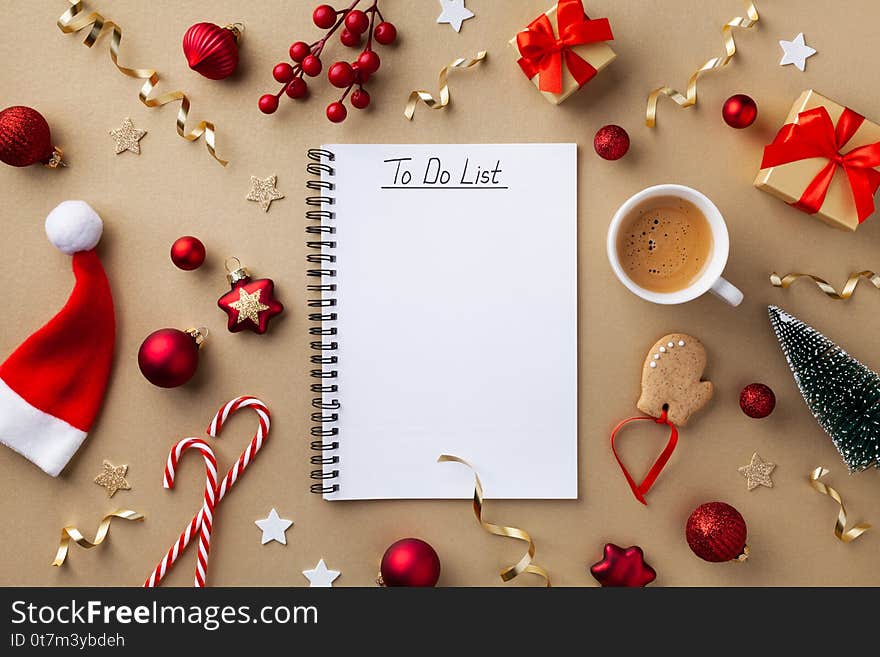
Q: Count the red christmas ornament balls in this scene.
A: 9